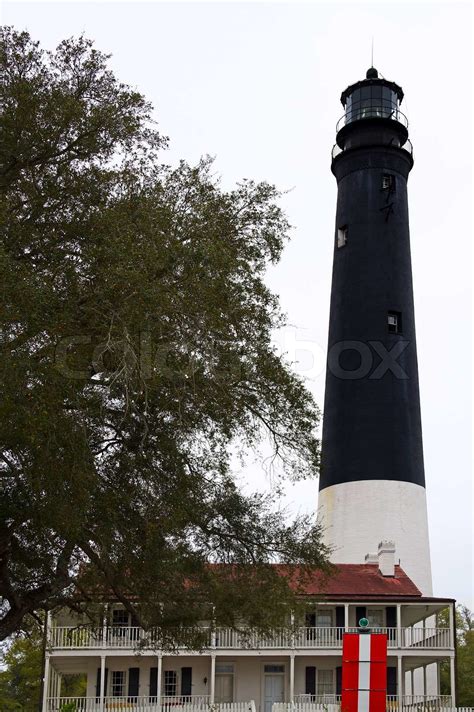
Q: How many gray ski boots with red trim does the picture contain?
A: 0